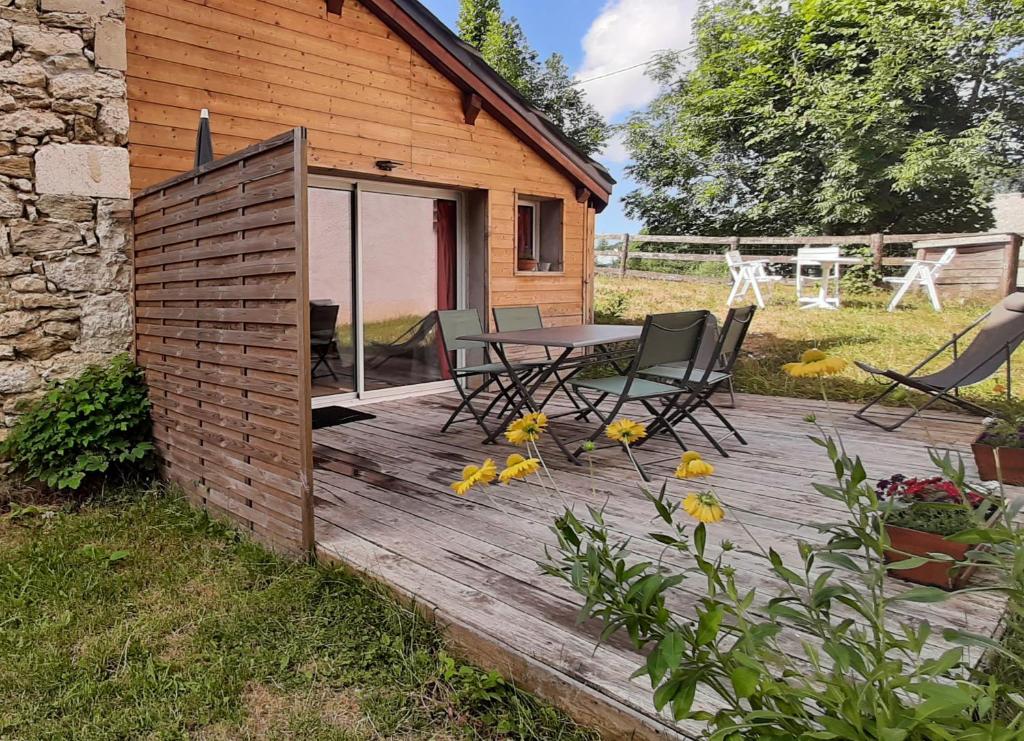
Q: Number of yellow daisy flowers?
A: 7